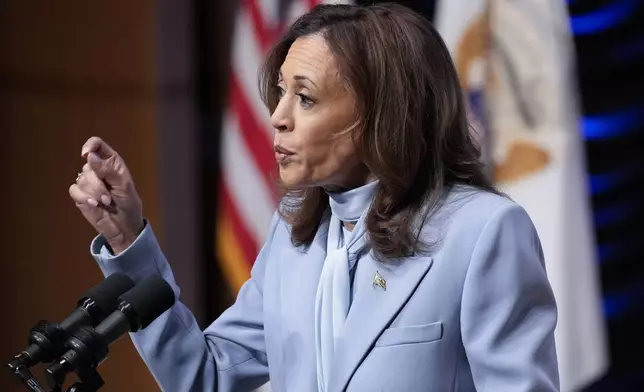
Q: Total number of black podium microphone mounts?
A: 2